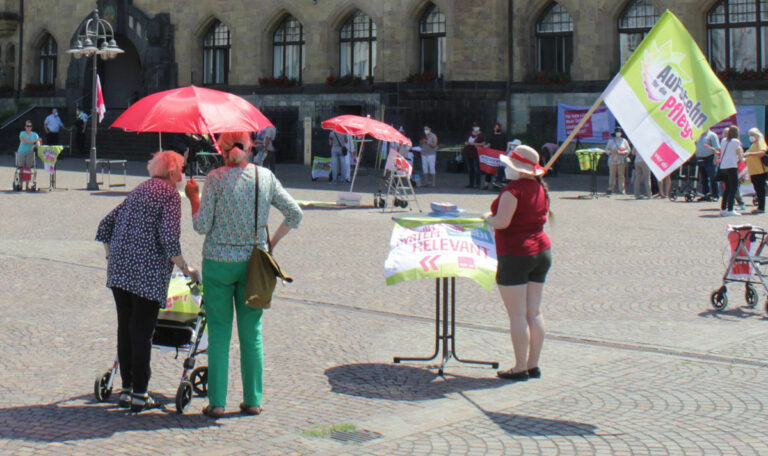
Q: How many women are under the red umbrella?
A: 2